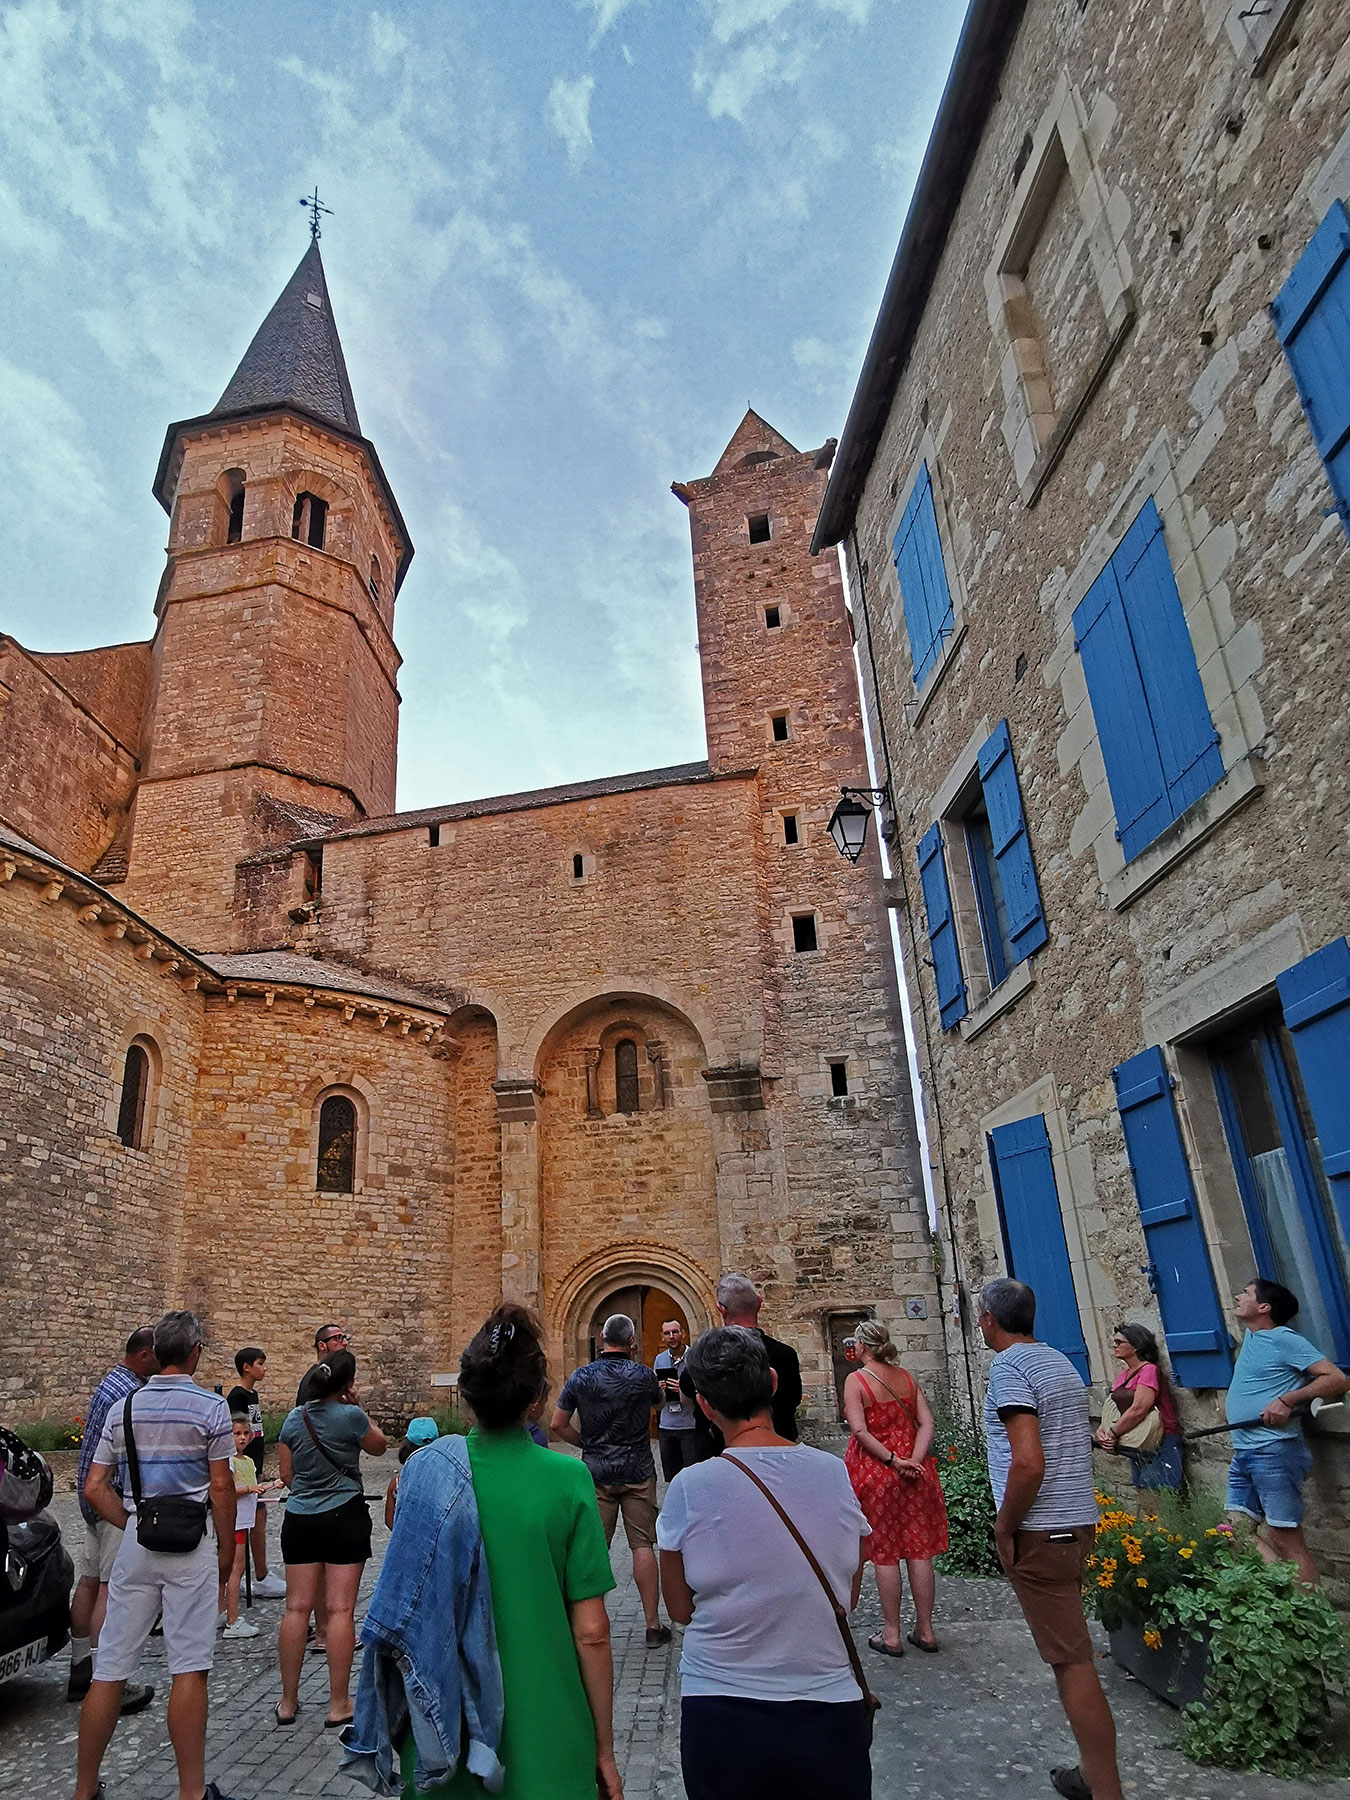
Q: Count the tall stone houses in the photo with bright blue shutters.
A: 1